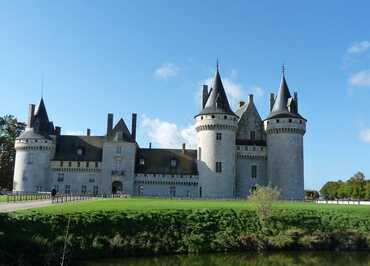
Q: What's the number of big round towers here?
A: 3